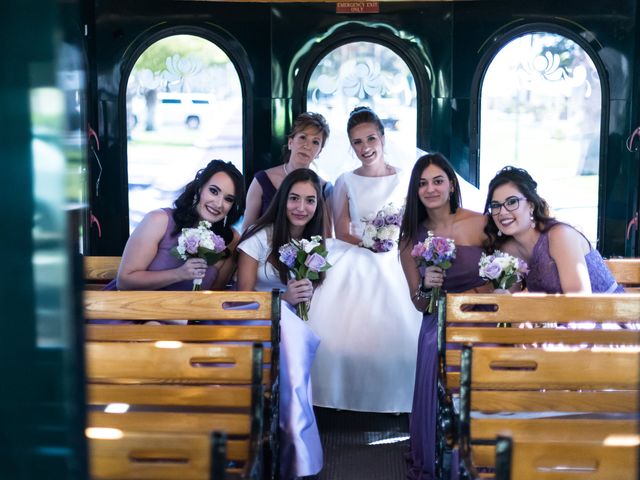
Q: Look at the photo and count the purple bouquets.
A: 5